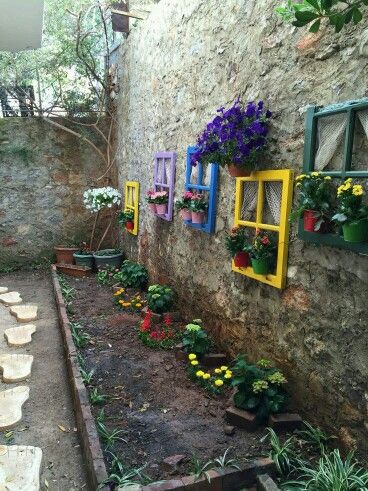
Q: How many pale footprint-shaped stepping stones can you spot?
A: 7